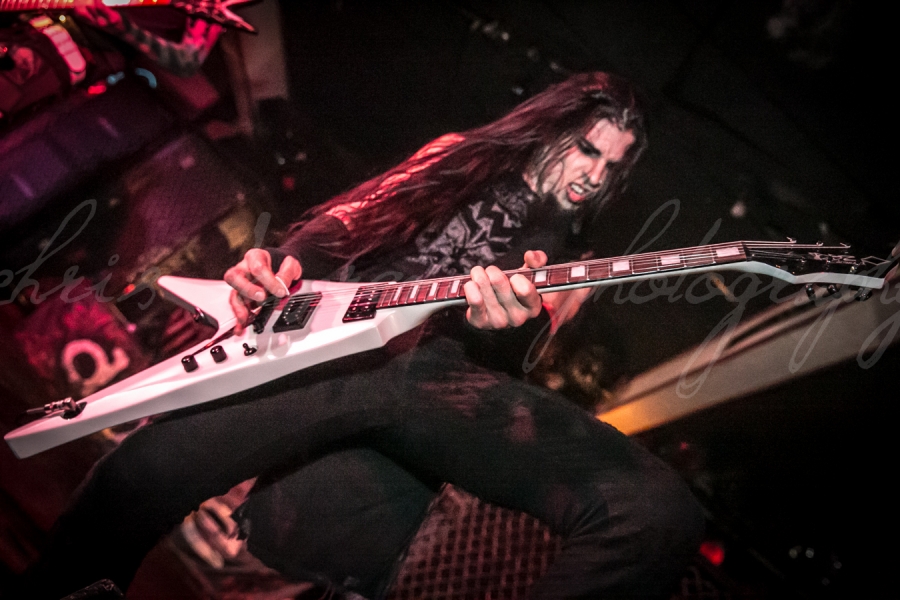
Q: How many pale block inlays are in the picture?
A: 9